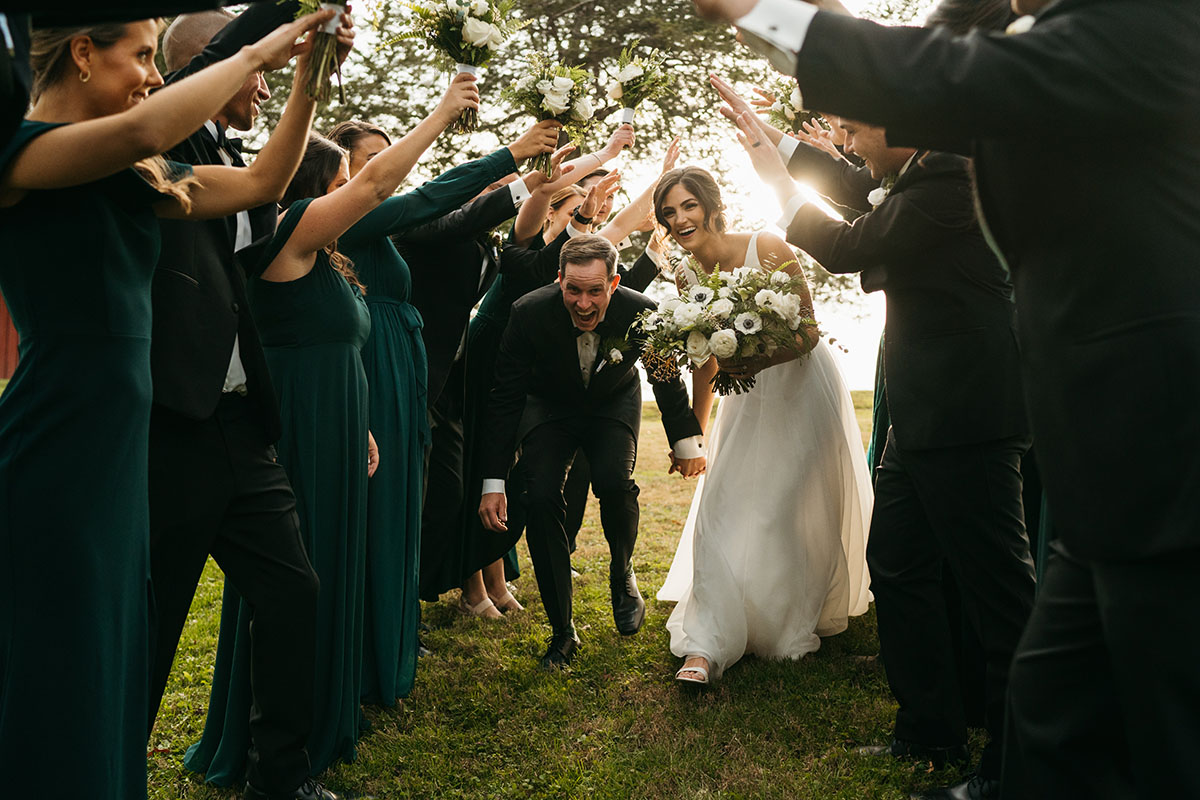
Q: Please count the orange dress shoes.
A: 0